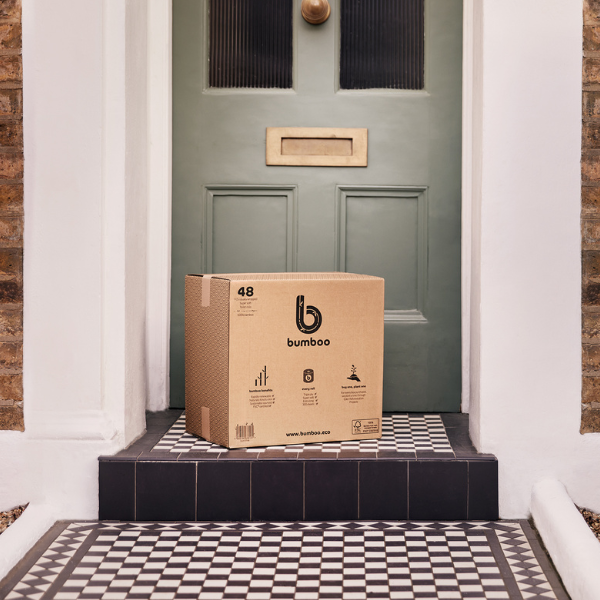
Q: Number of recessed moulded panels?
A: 2